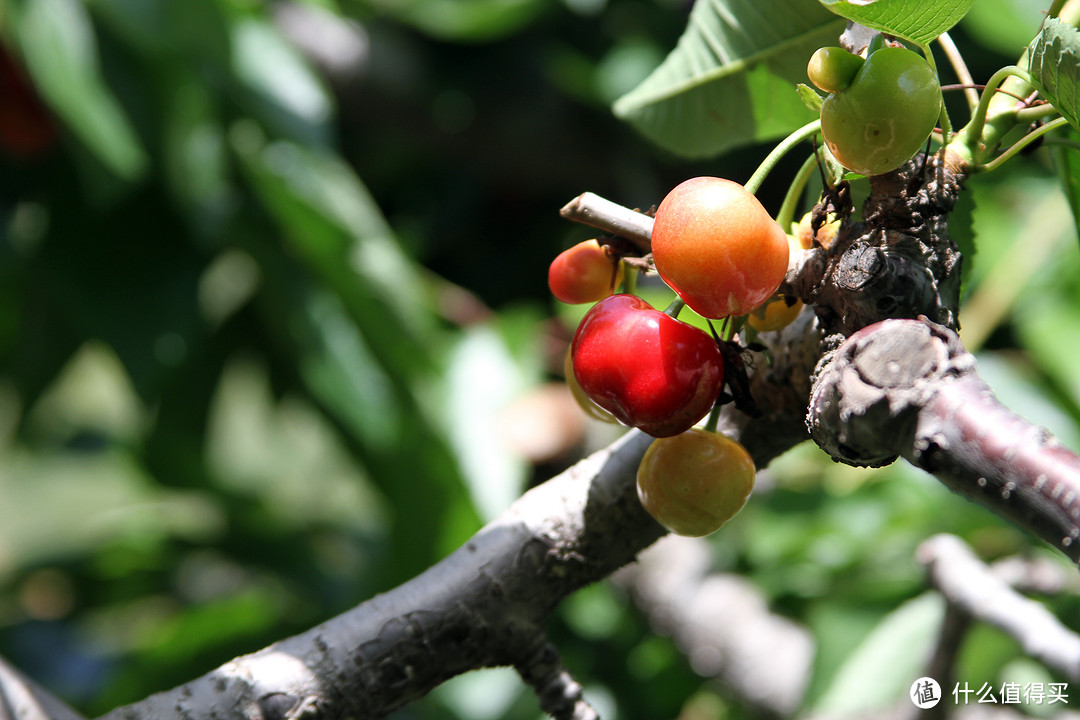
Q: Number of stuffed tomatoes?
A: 0